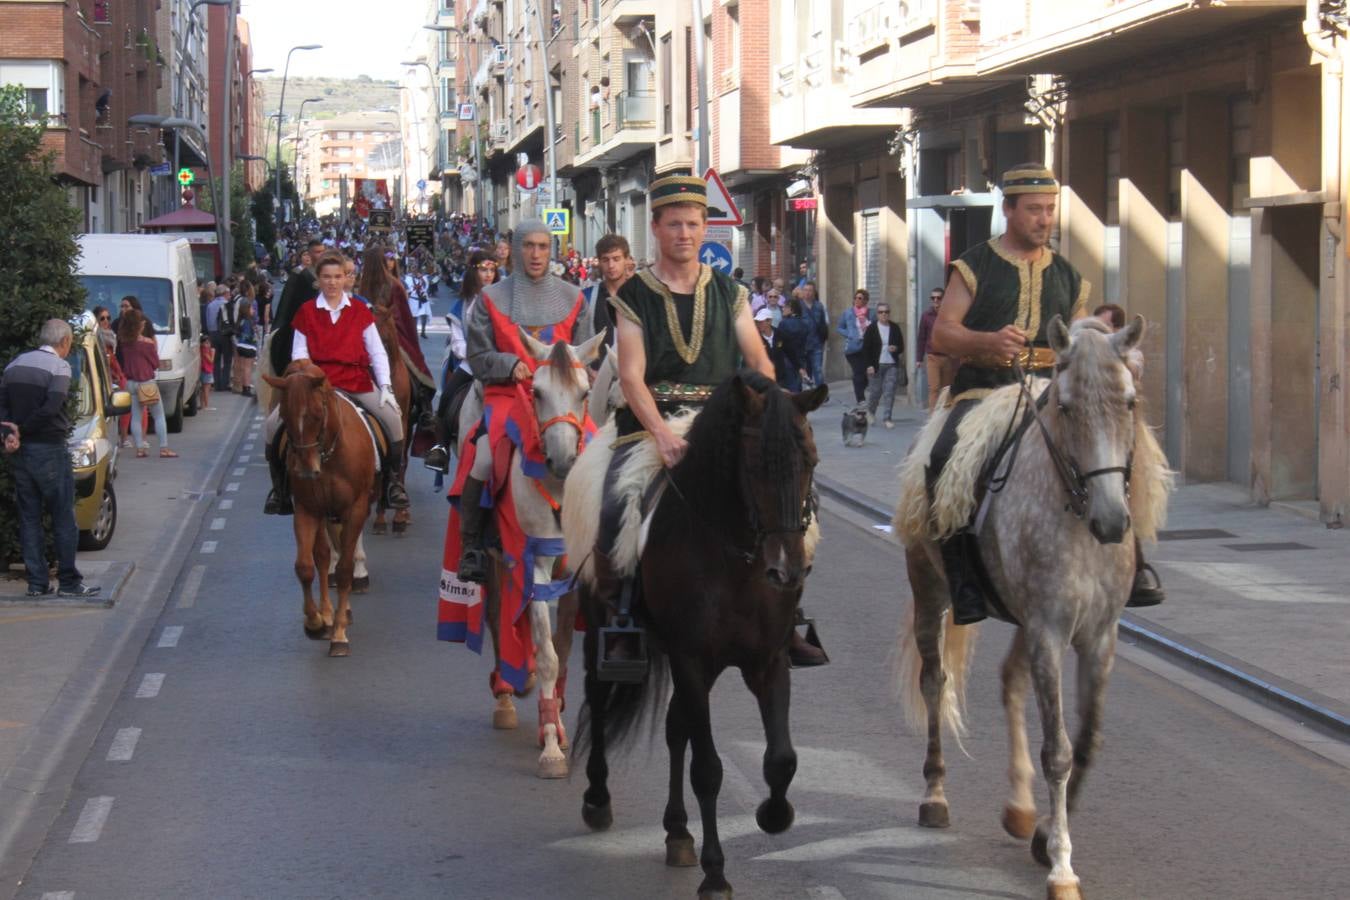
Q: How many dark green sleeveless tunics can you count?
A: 2